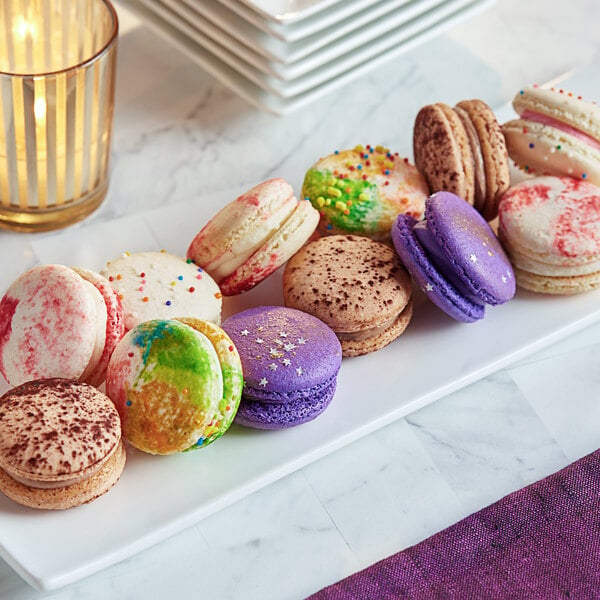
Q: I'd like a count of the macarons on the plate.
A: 12